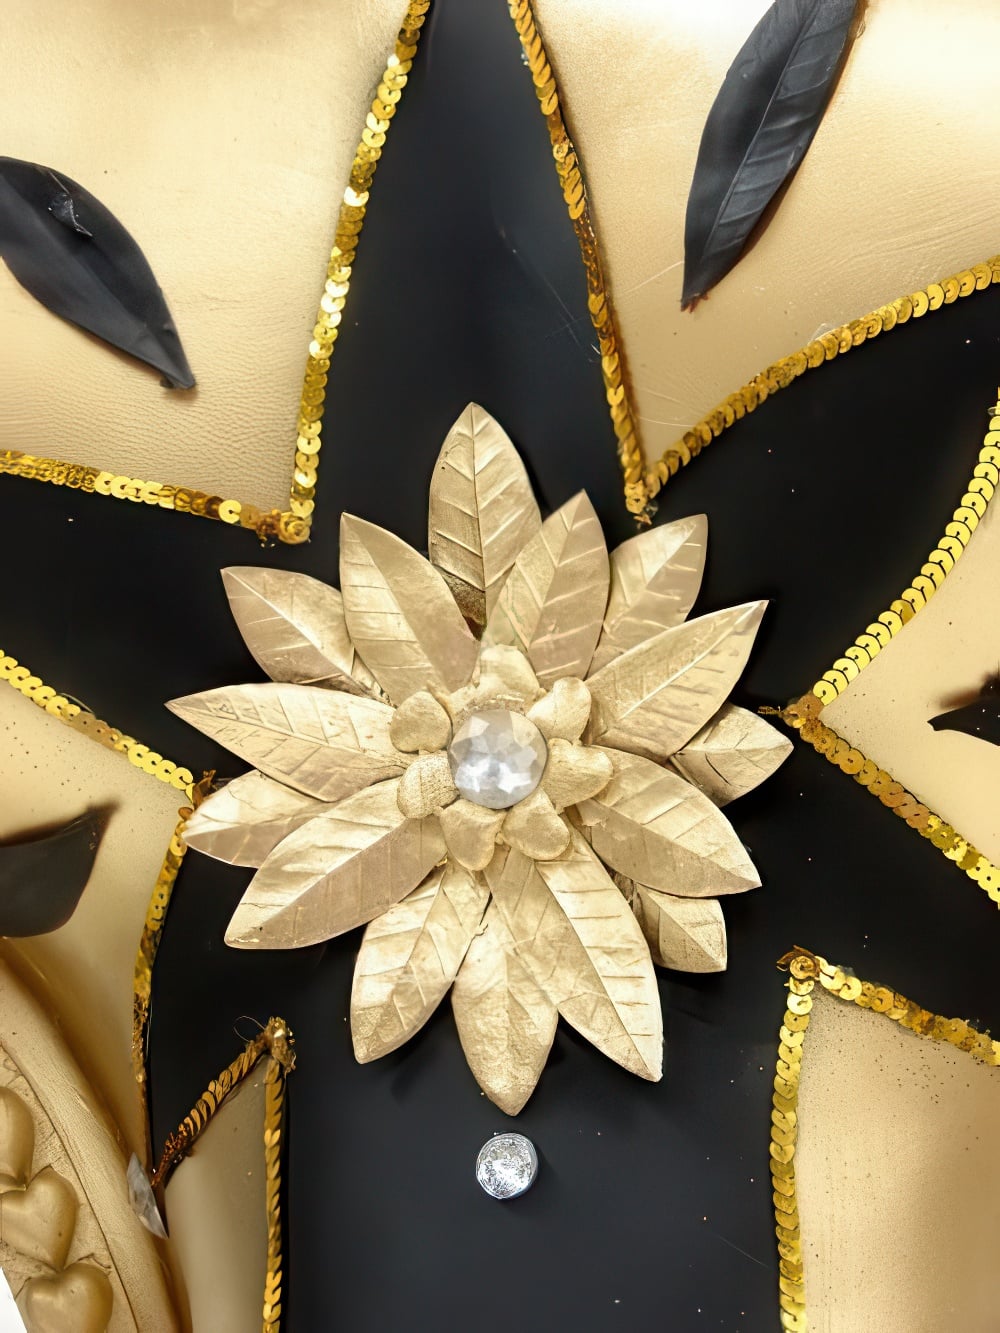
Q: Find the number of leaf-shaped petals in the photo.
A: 15